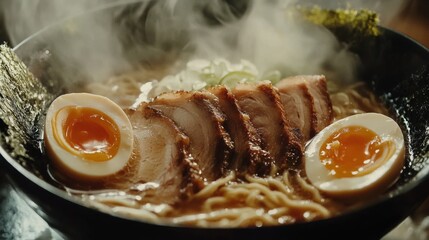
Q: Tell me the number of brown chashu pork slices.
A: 6